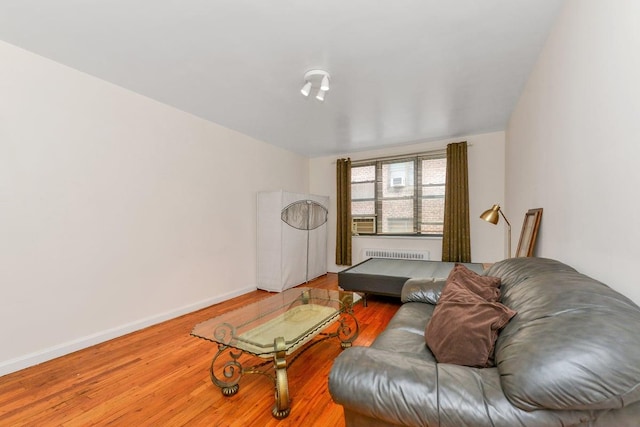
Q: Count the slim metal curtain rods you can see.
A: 1